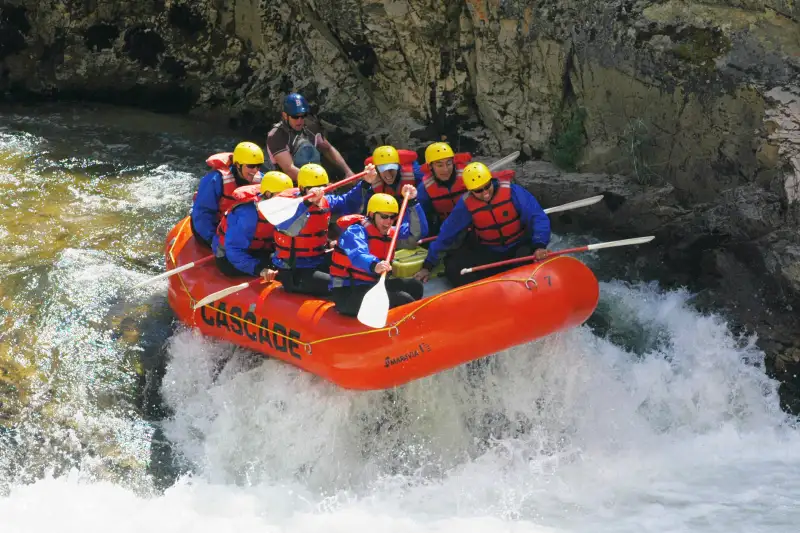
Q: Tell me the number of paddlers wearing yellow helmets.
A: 7